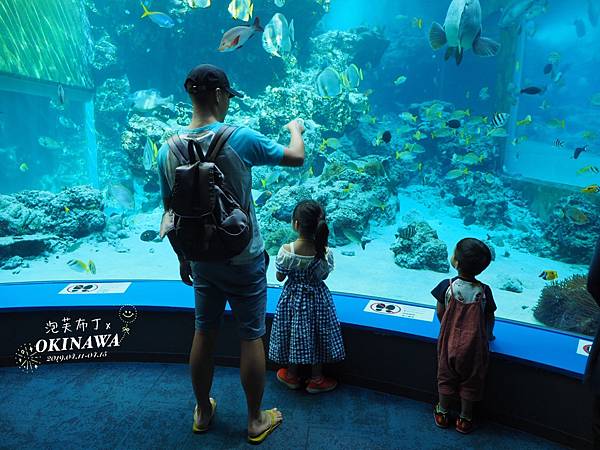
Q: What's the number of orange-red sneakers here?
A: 2